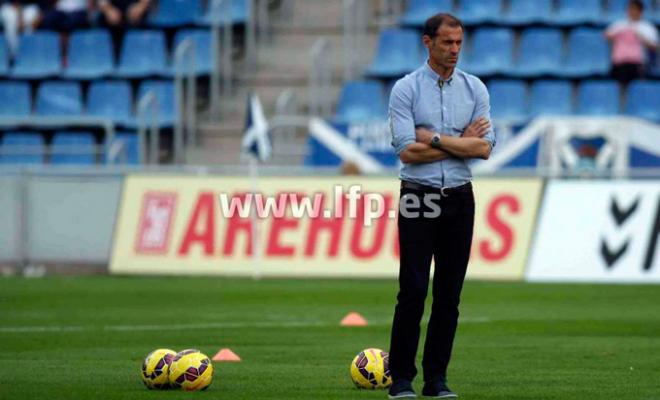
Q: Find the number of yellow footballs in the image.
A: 3